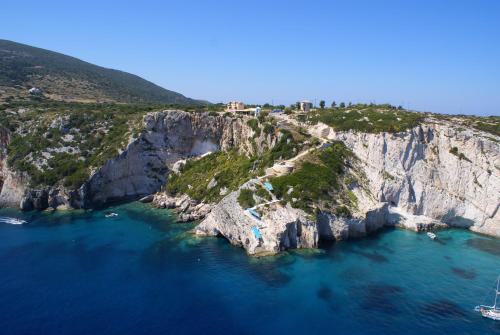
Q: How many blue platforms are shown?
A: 3